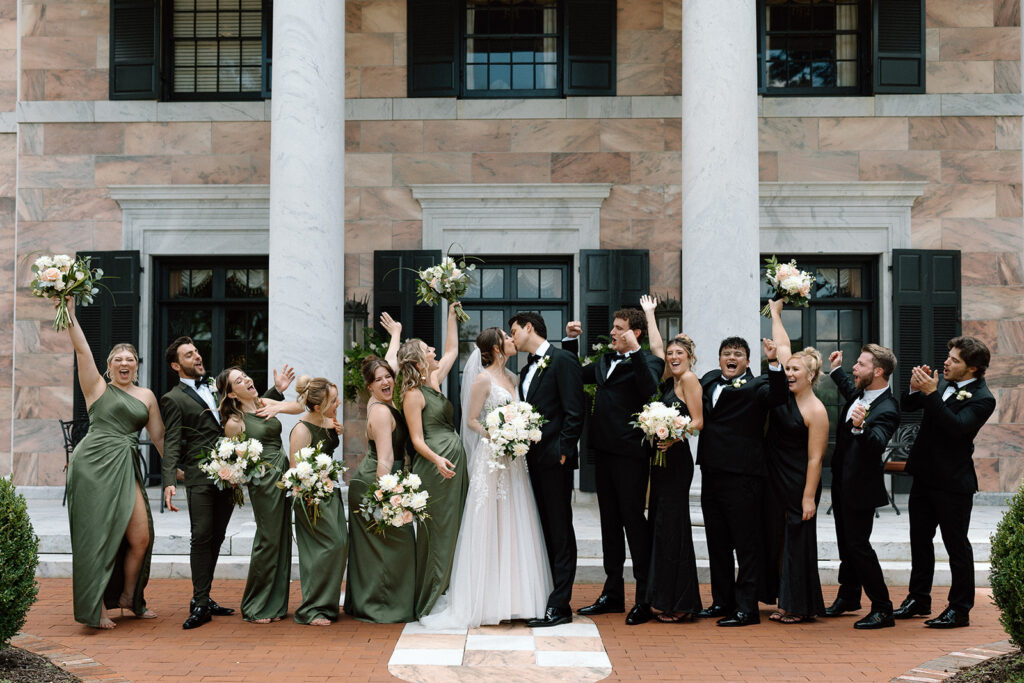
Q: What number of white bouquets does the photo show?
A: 8